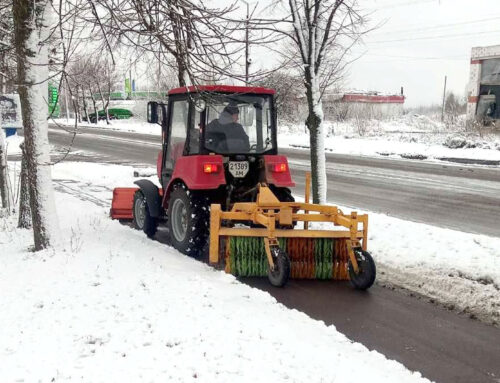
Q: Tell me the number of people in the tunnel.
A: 0